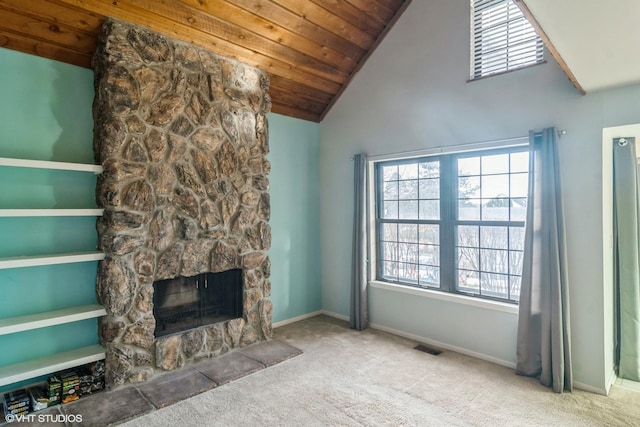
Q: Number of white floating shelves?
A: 5